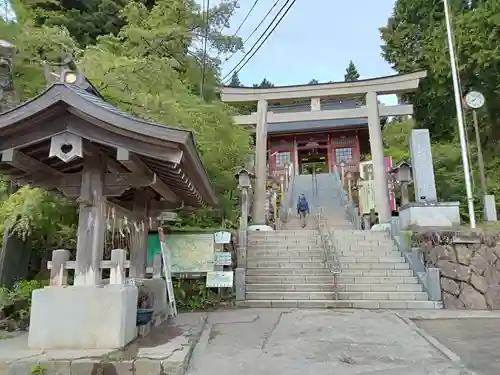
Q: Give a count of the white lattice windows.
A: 2